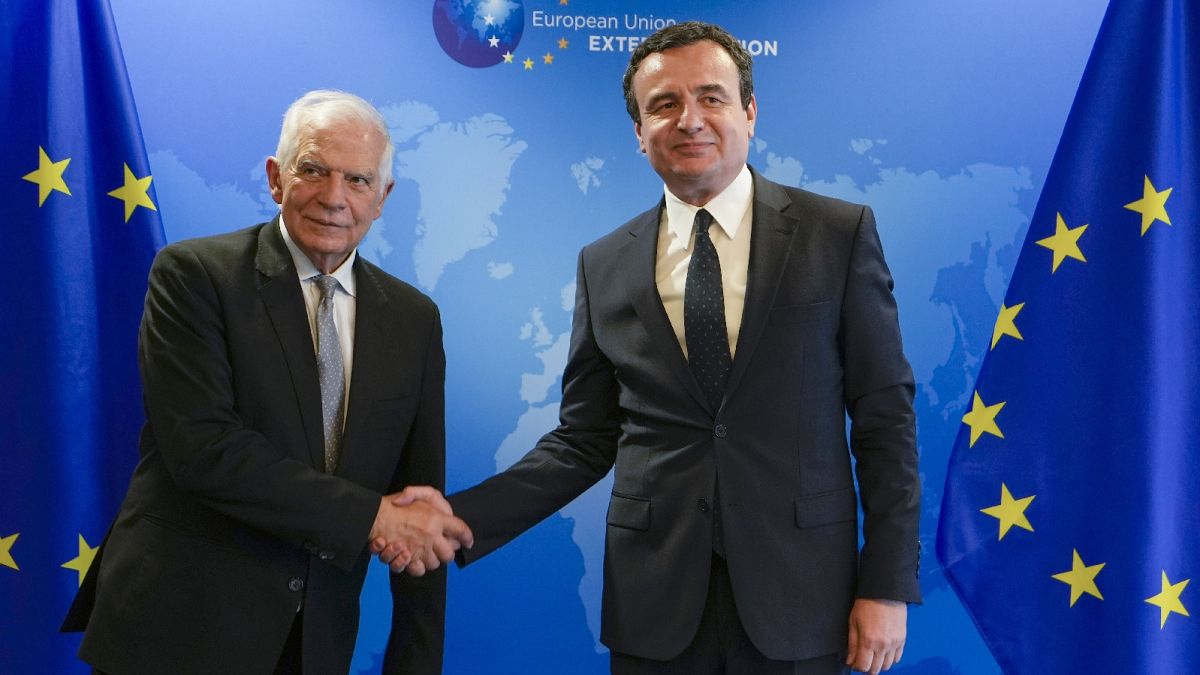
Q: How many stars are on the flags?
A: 11